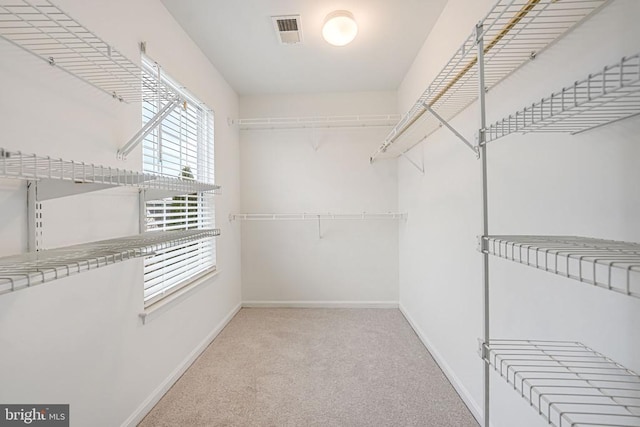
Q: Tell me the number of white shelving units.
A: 9